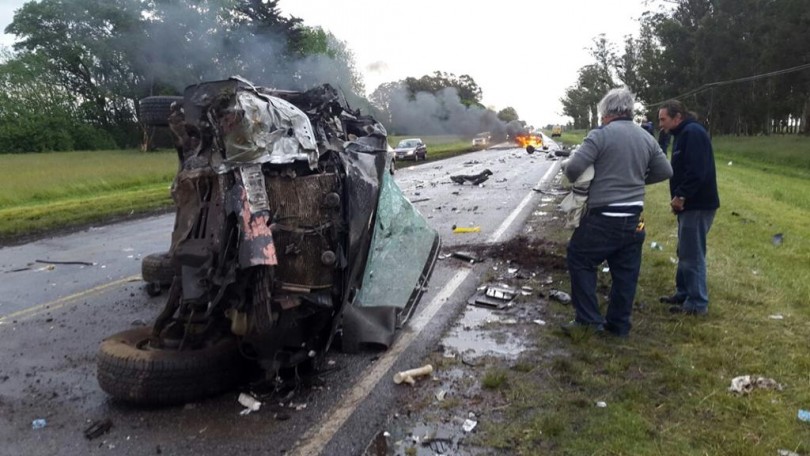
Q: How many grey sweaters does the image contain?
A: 1